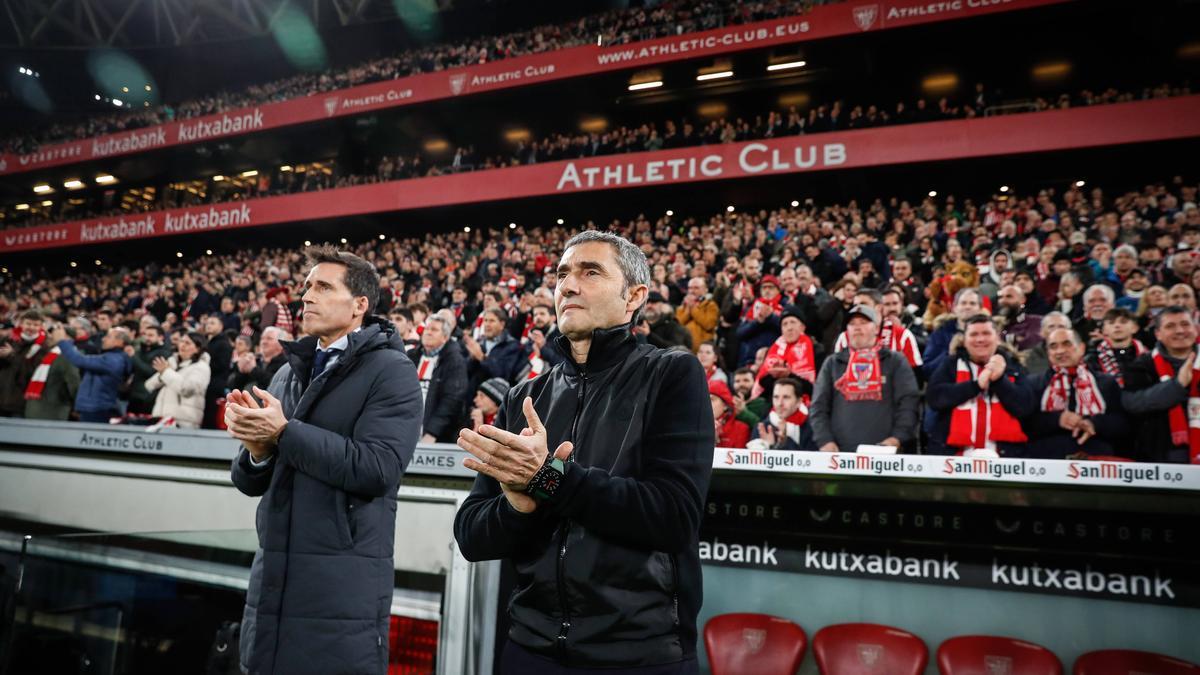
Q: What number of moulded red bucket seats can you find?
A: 4